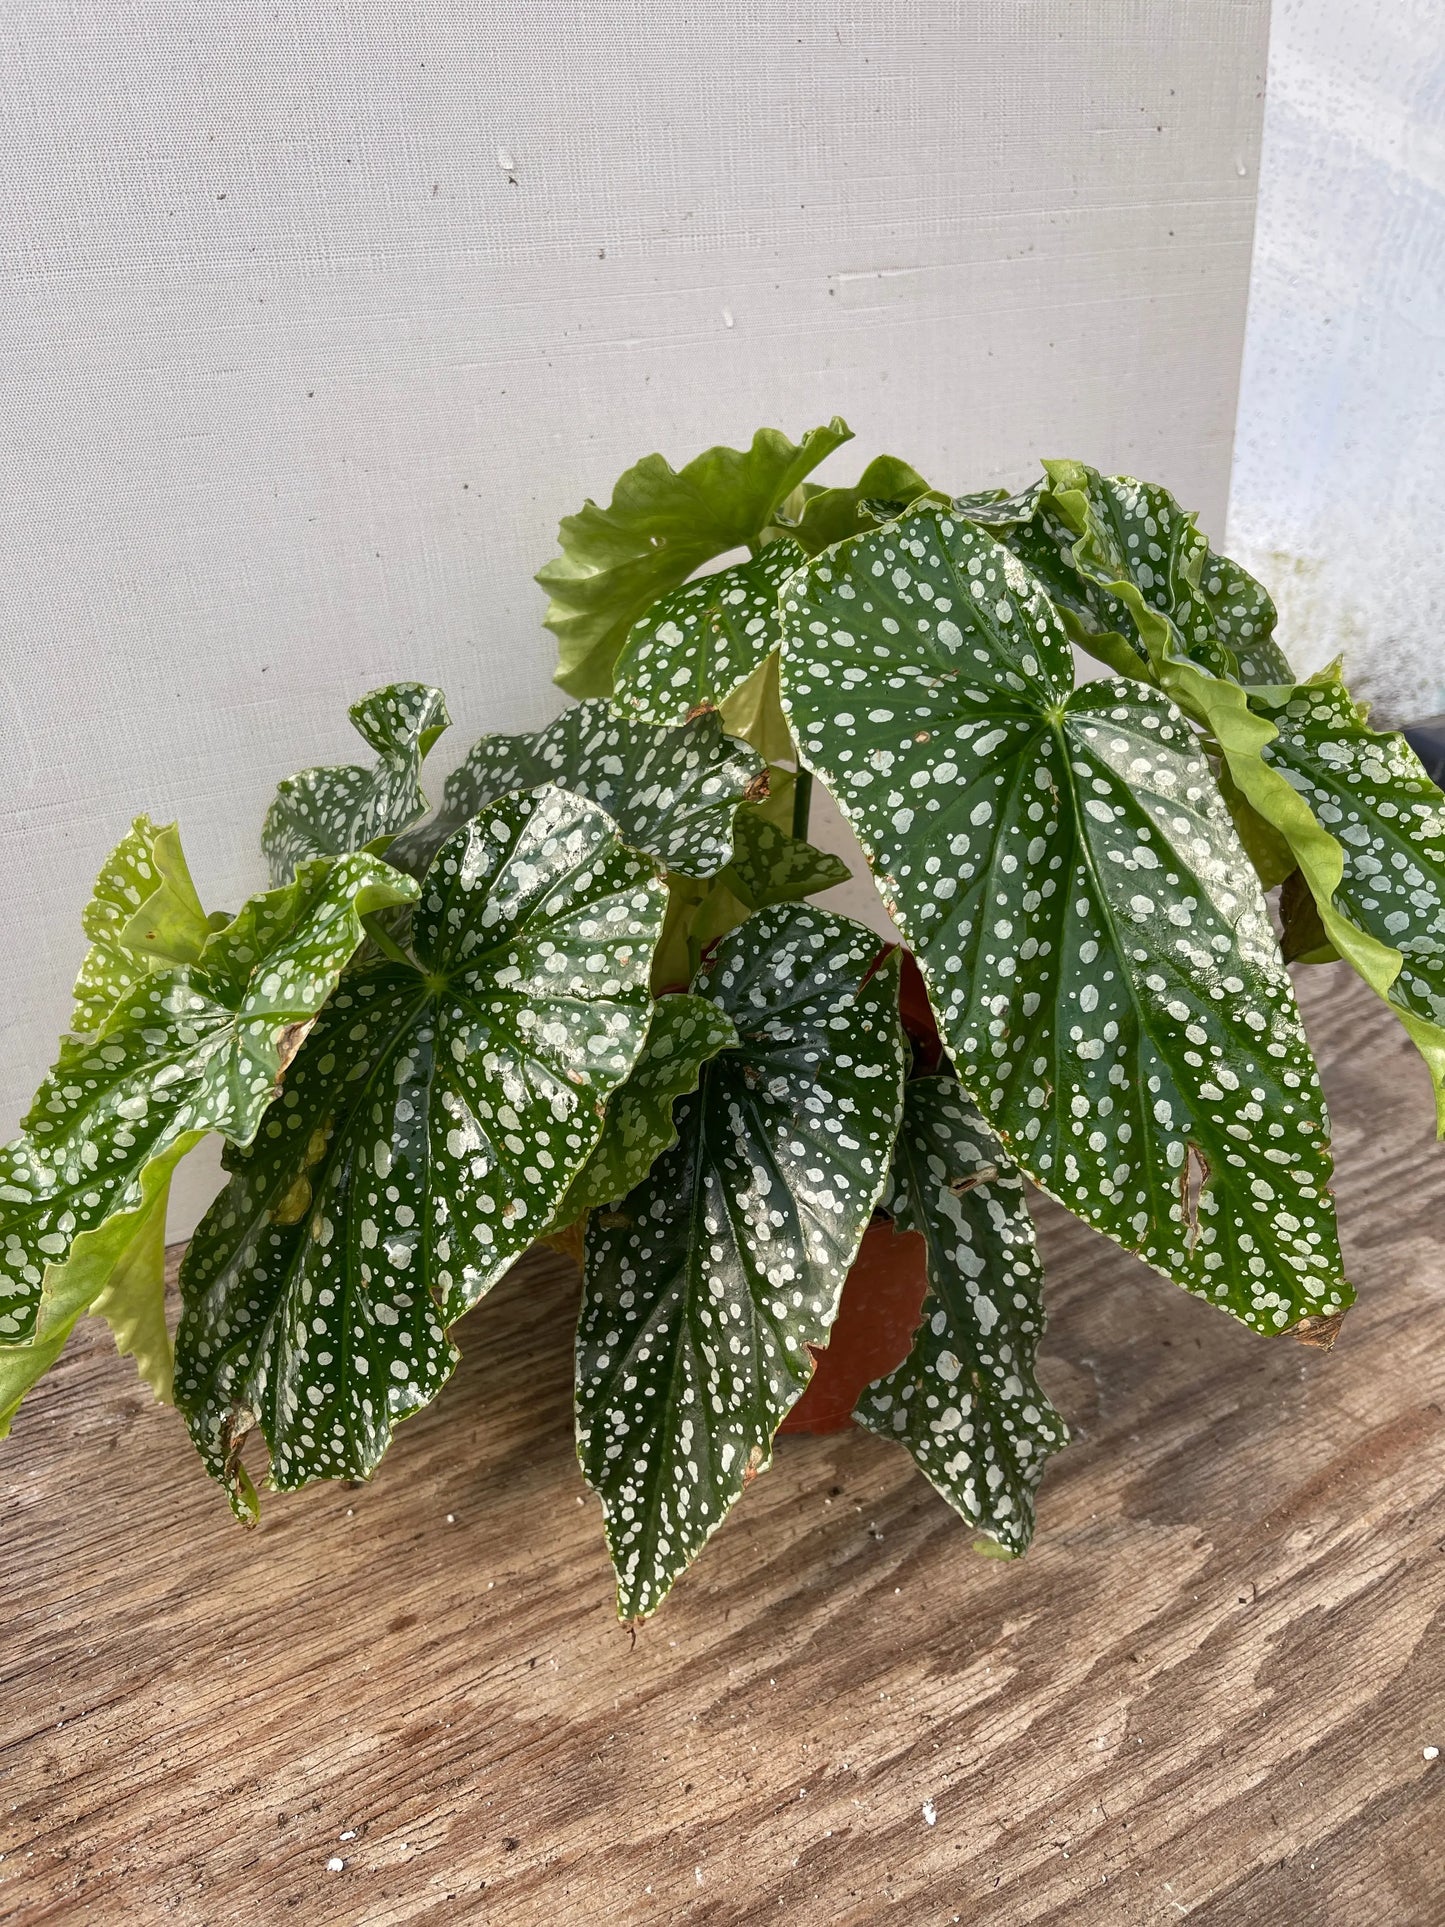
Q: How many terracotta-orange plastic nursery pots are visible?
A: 1